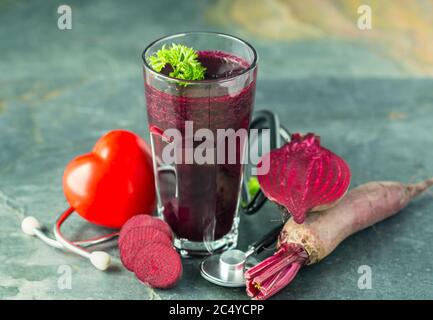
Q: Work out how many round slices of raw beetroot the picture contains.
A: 3